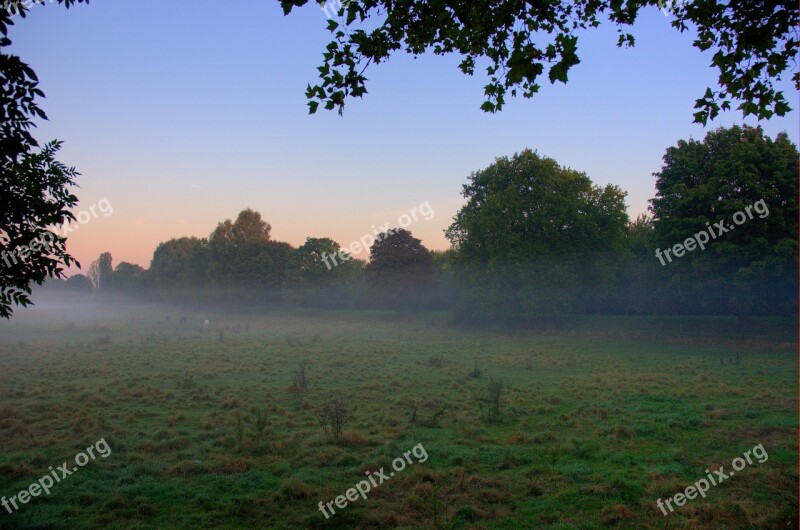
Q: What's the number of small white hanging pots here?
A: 0